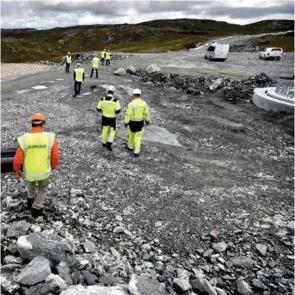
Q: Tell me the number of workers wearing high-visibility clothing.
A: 8